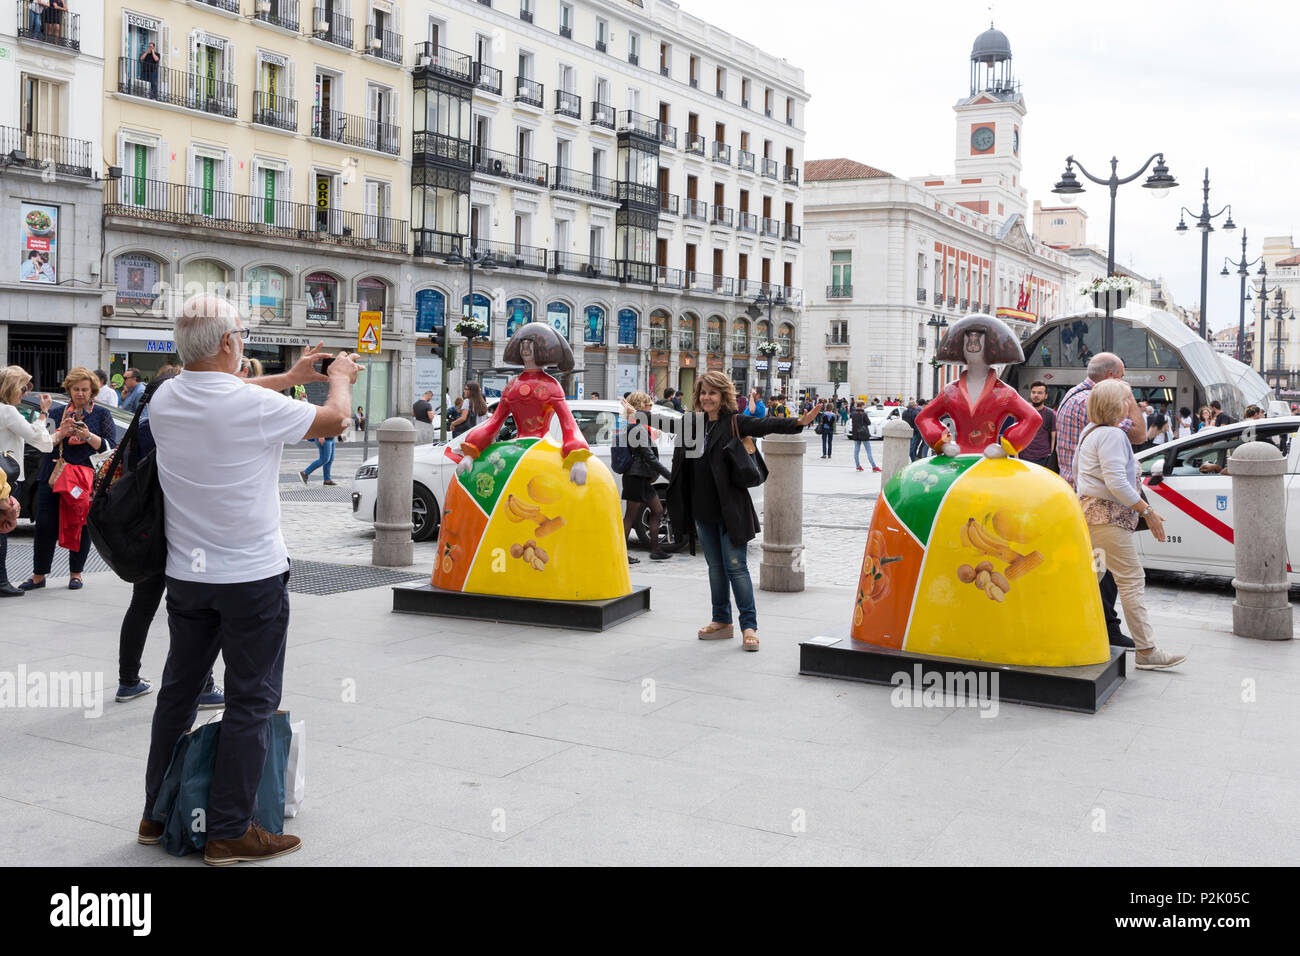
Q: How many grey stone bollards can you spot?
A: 4